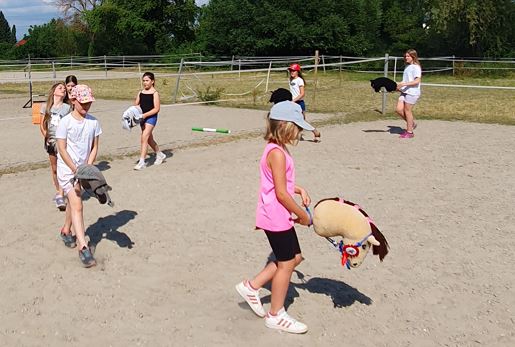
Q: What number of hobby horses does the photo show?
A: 5